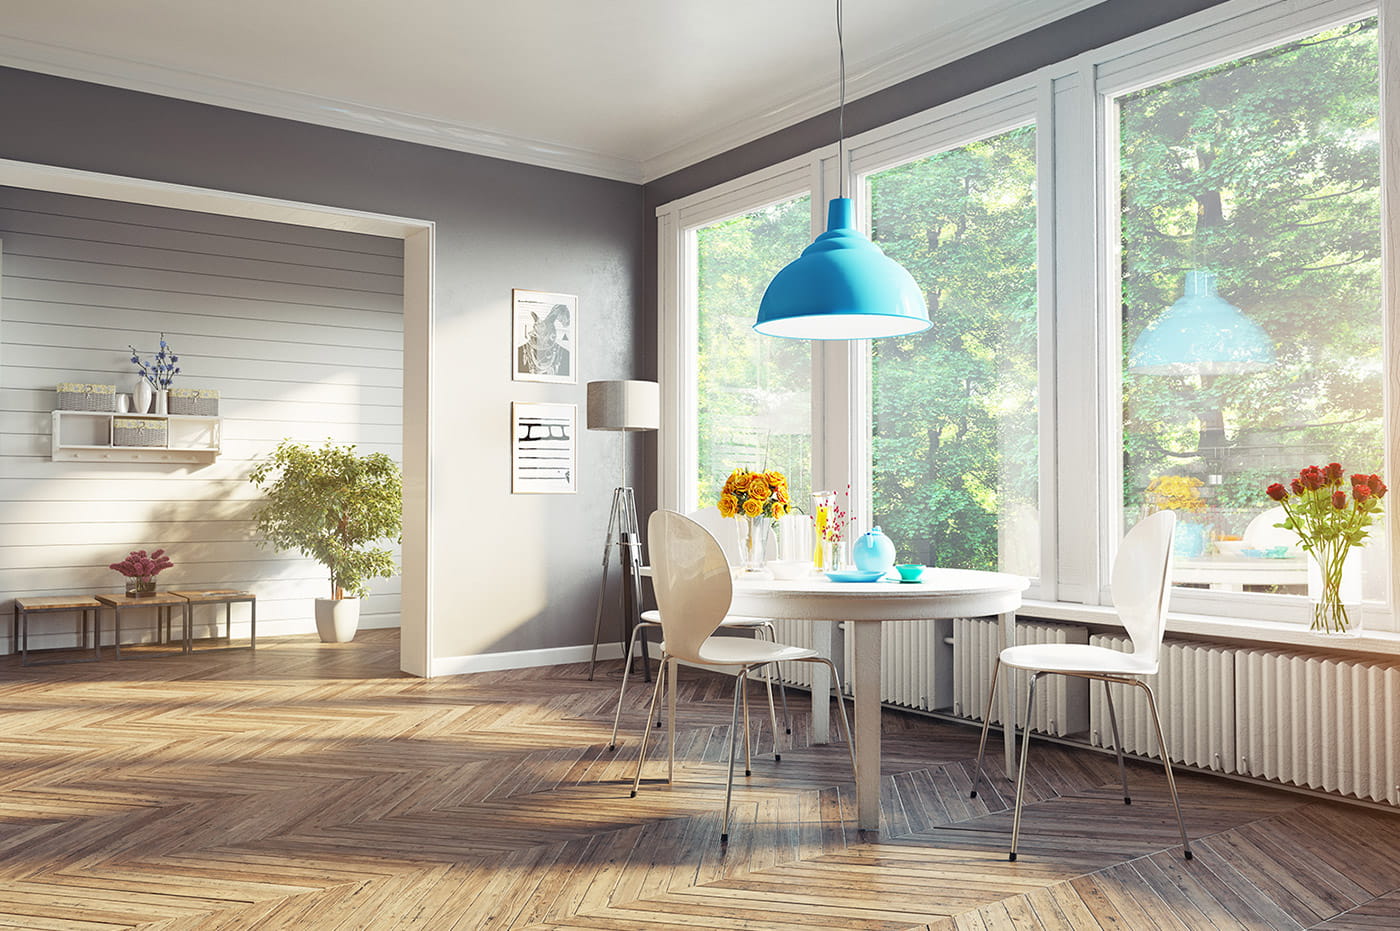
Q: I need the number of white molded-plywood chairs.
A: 3